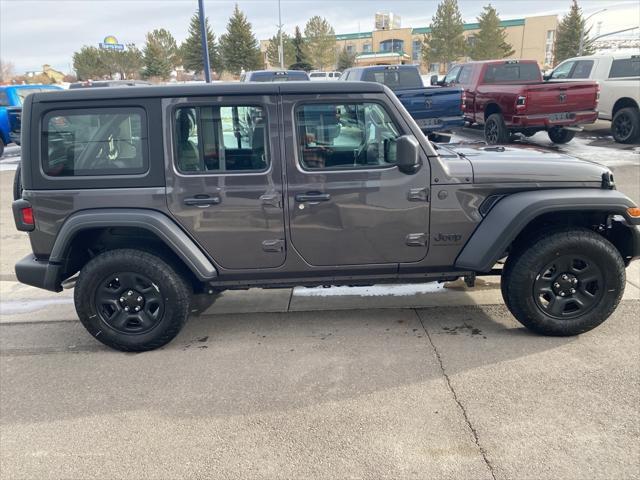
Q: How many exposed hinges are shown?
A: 4